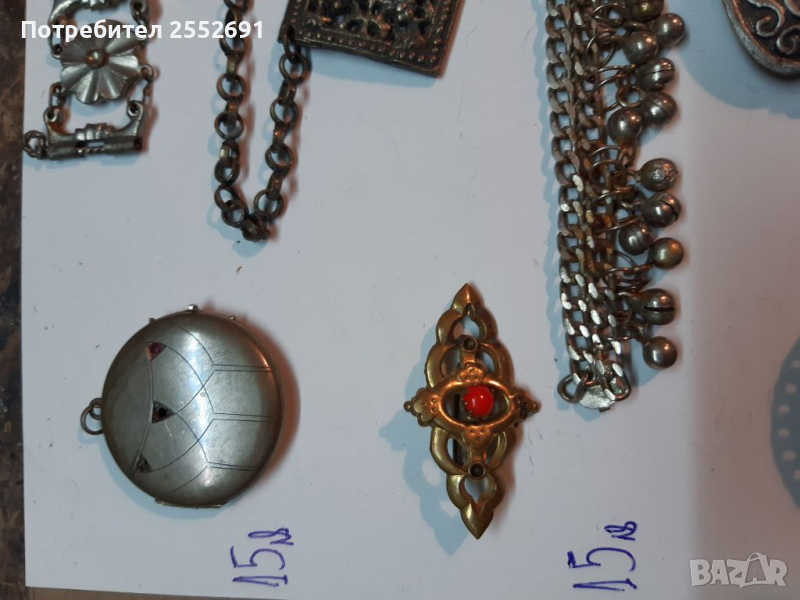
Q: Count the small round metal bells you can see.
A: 12